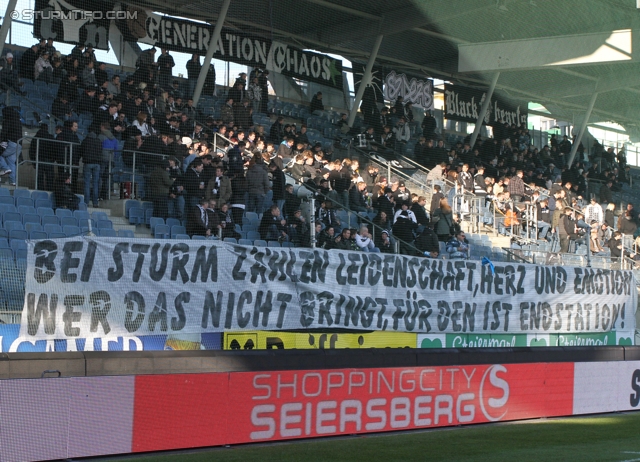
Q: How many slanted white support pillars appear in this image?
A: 5